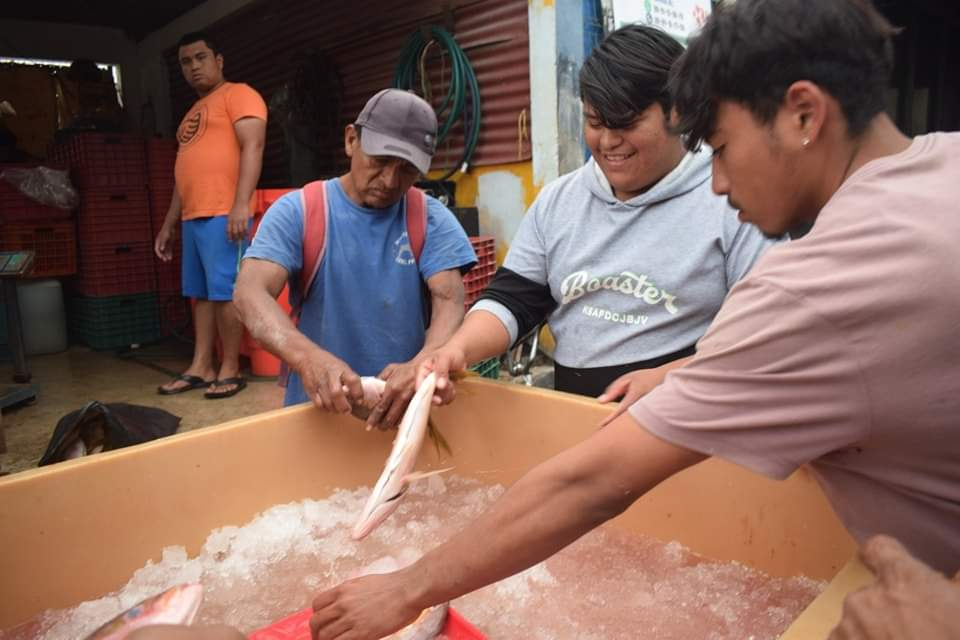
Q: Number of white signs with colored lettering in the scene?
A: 1